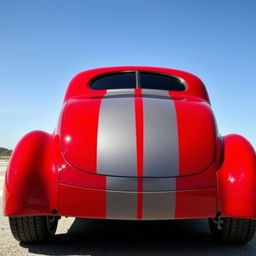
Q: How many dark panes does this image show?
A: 2